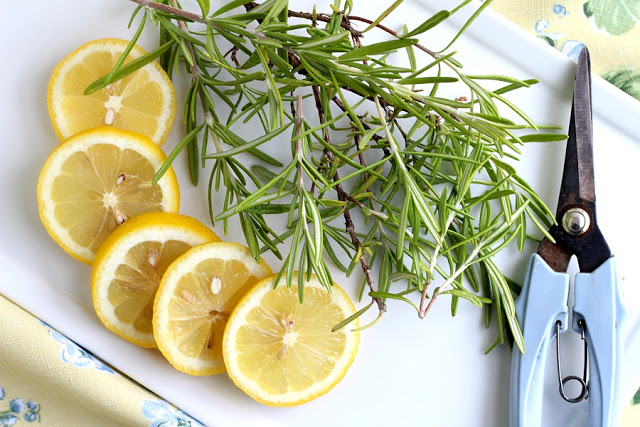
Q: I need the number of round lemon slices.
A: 5